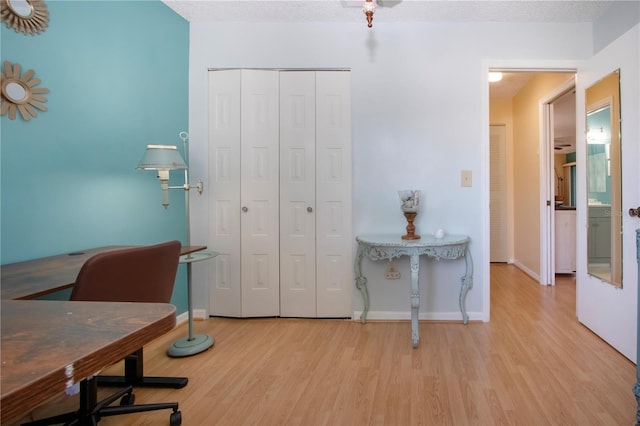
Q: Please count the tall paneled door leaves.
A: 4